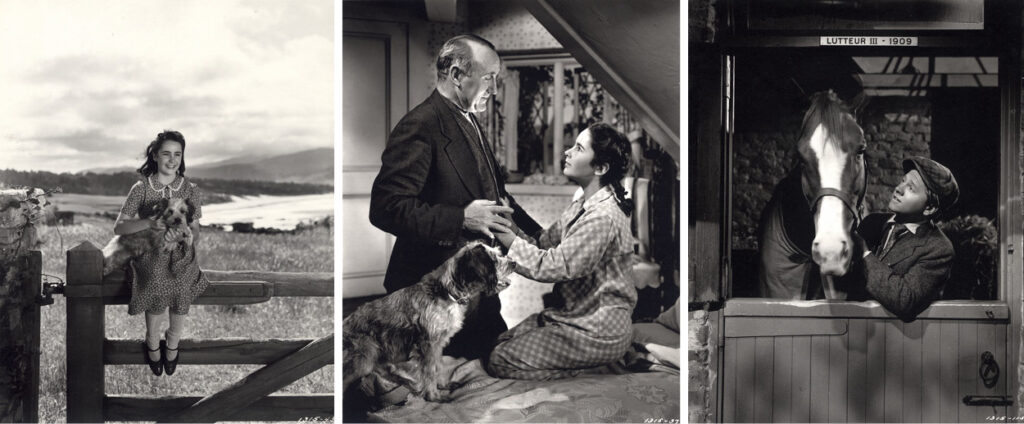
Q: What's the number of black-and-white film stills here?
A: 3